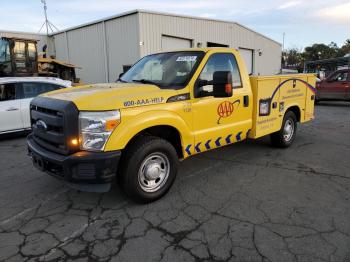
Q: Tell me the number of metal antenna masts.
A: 1